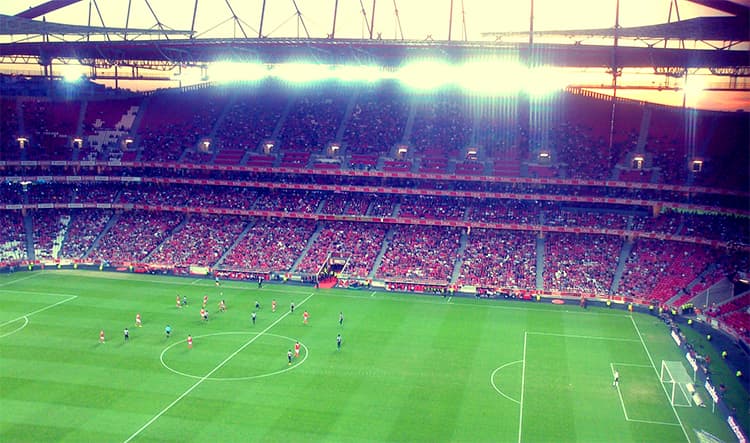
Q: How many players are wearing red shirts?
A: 10